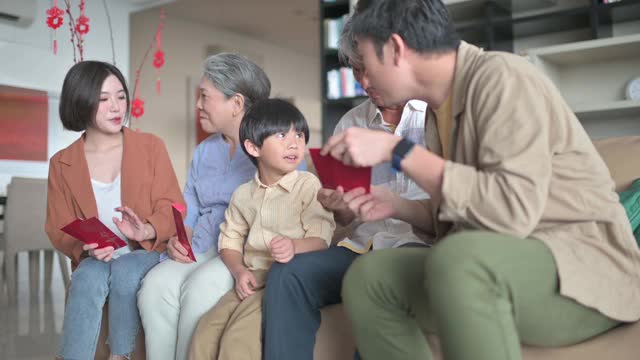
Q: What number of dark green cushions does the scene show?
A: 1